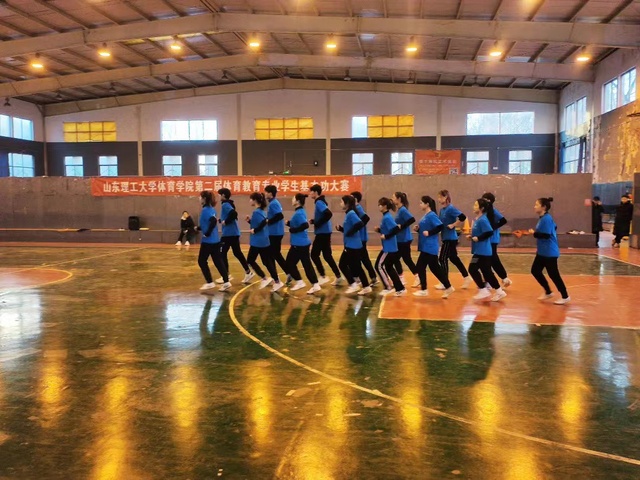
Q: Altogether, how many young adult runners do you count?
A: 15